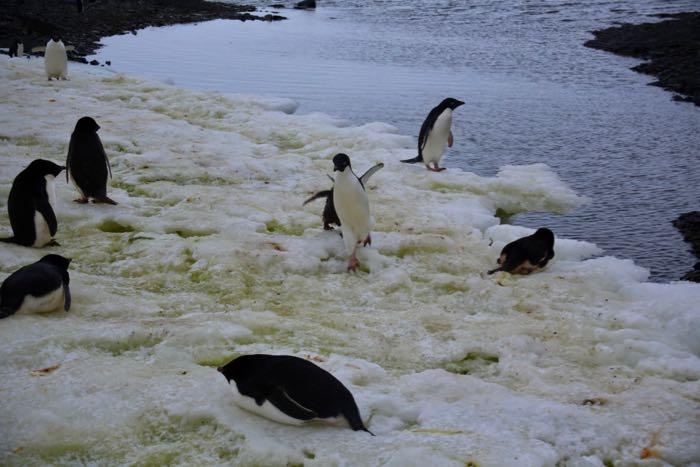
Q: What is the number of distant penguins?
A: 2